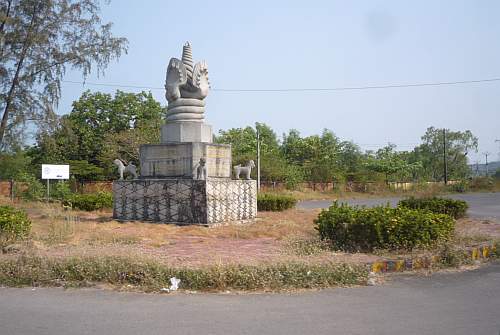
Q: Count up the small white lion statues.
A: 3